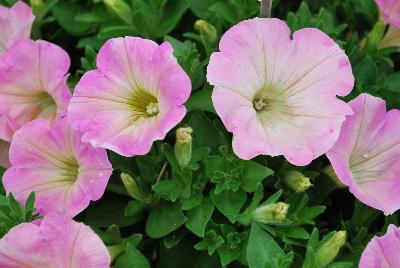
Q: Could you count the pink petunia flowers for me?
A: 9